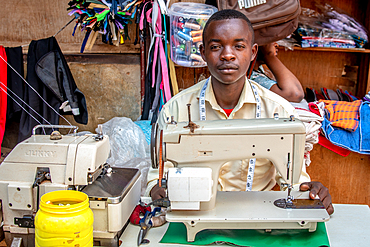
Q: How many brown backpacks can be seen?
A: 1